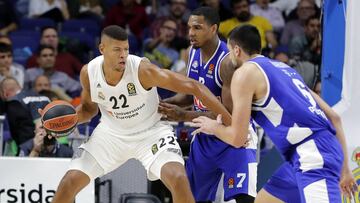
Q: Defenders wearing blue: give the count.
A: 2